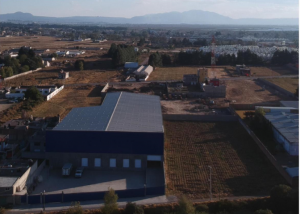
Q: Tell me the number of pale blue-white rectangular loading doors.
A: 5